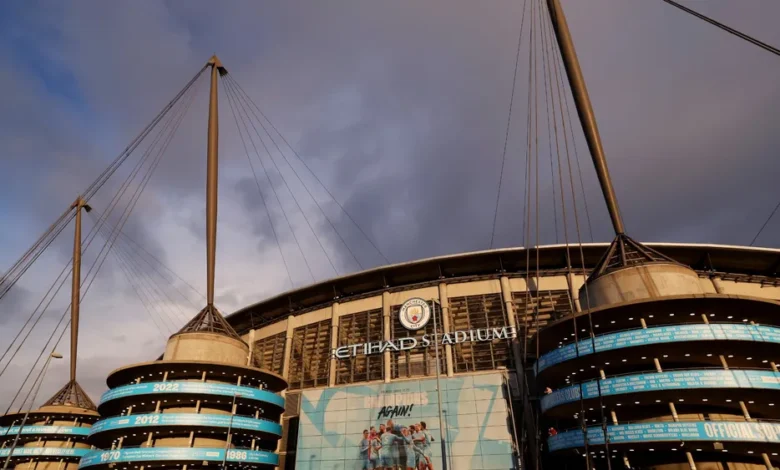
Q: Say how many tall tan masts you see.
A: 3